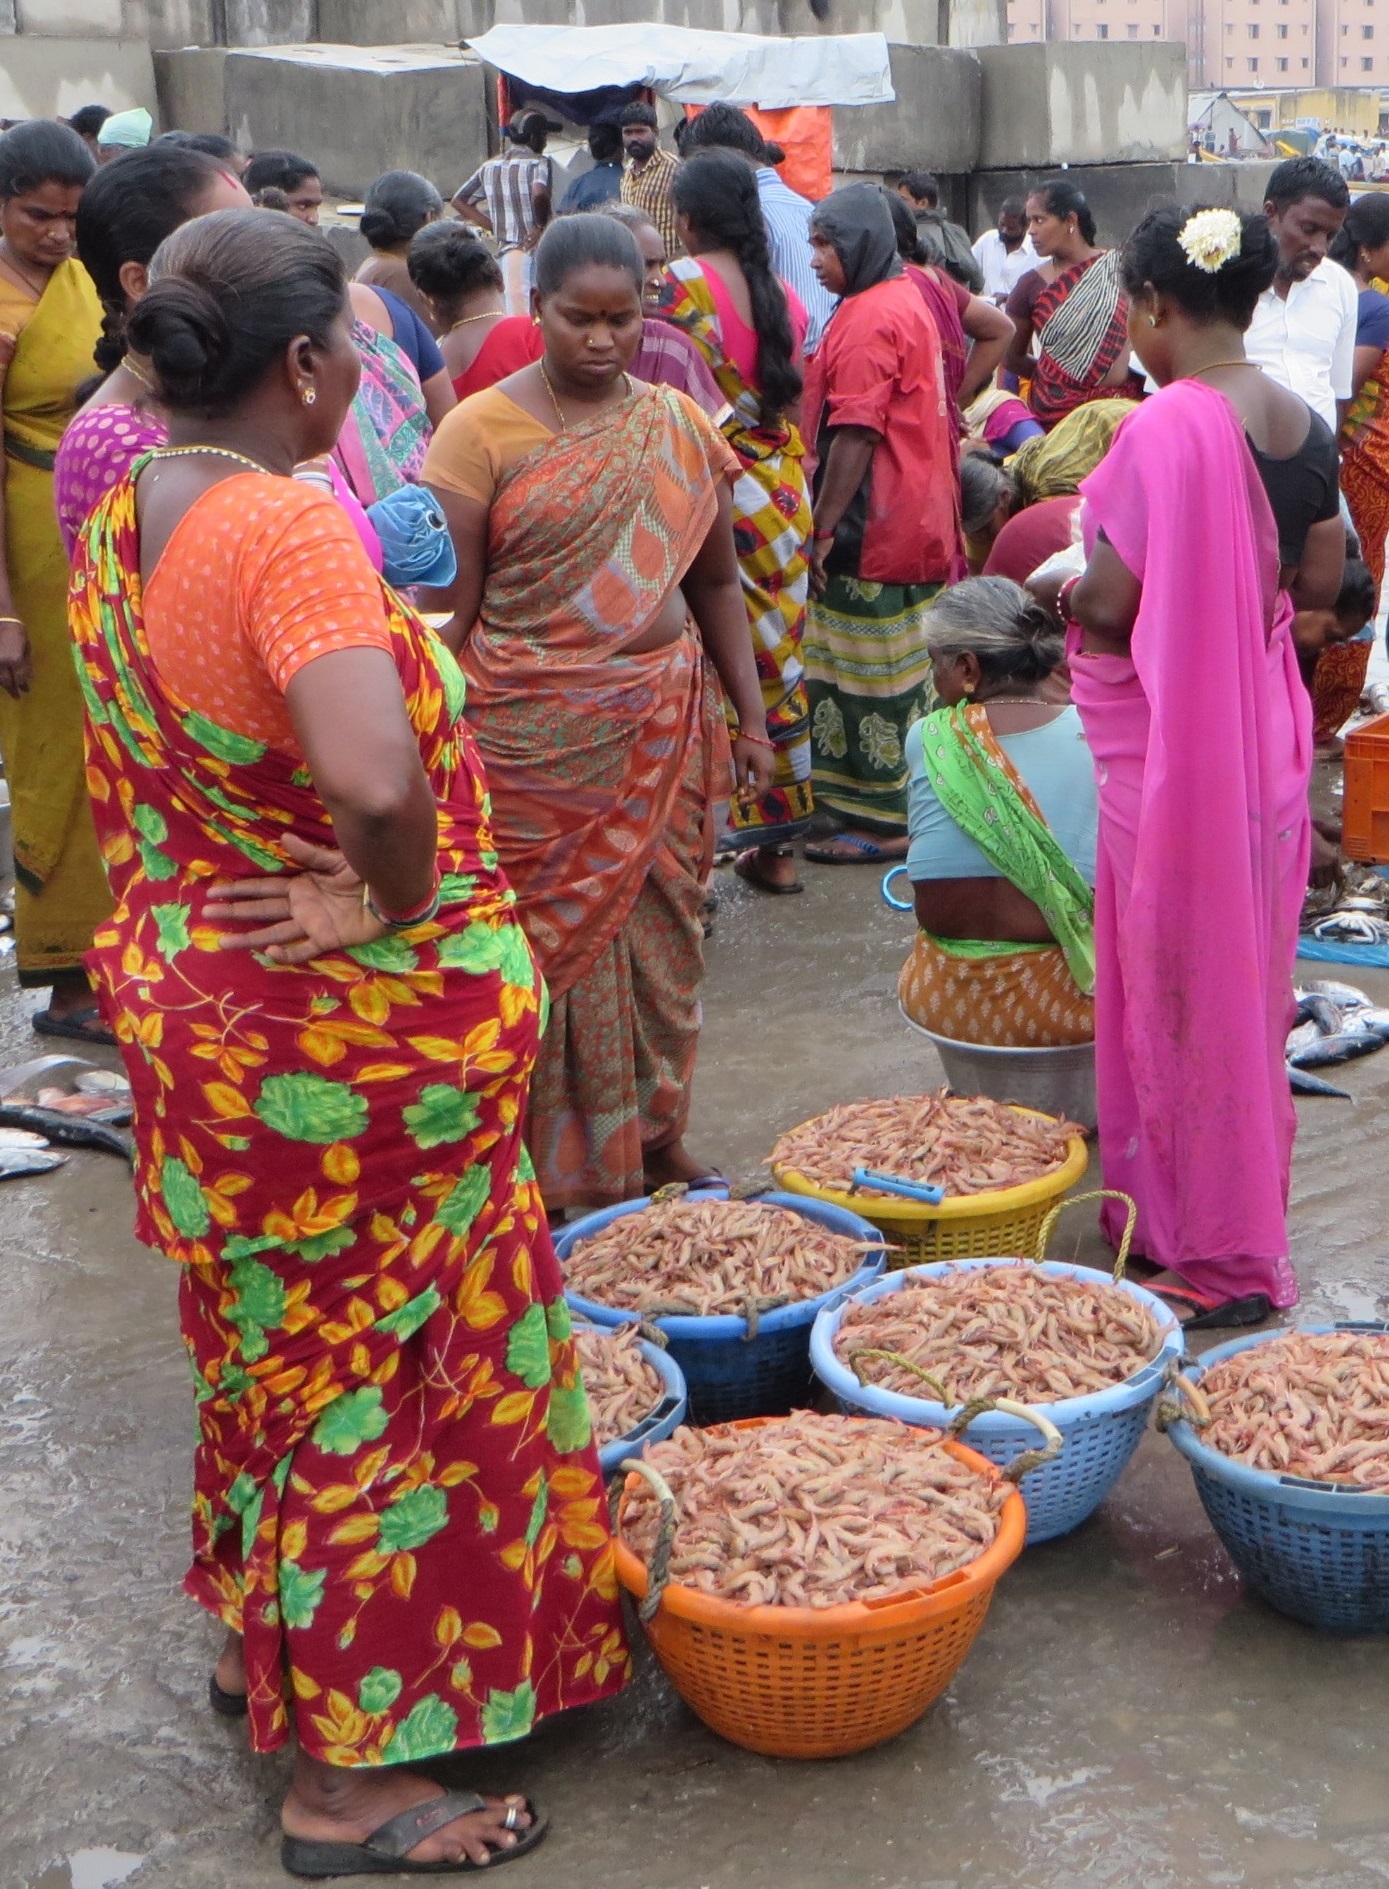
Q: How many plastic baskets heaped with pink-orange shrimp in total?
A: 6